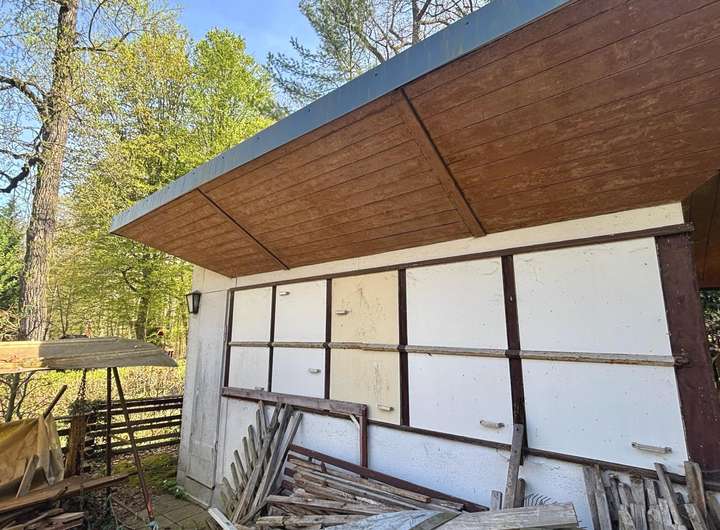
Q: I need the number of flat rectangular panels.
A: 10